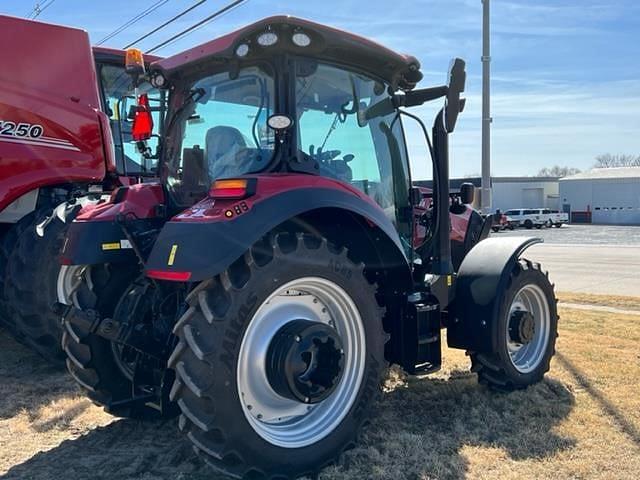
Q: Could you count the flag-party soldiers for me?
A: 0